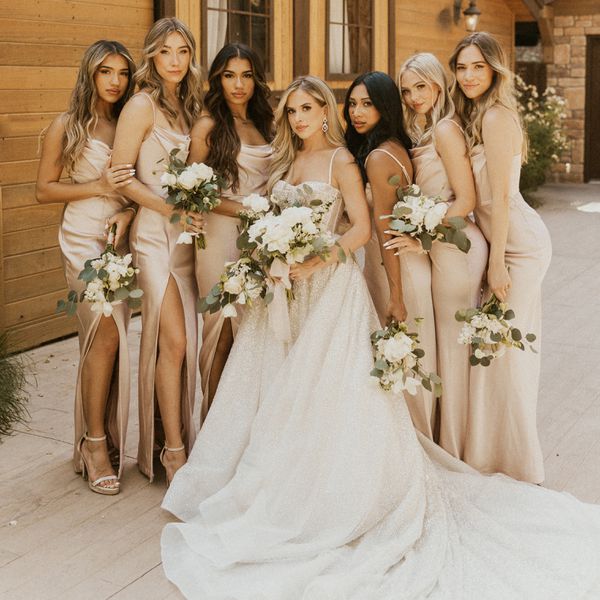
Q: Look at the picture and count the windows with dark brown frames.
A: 2